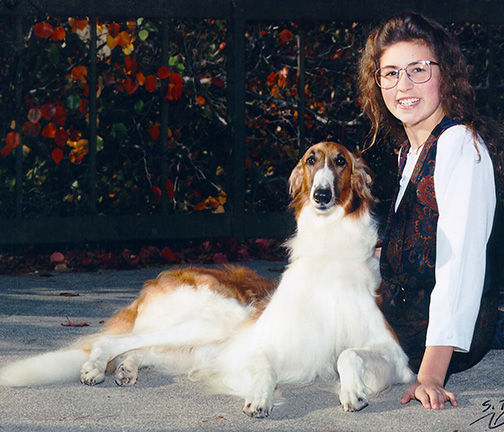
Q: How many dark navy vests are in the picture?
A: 1